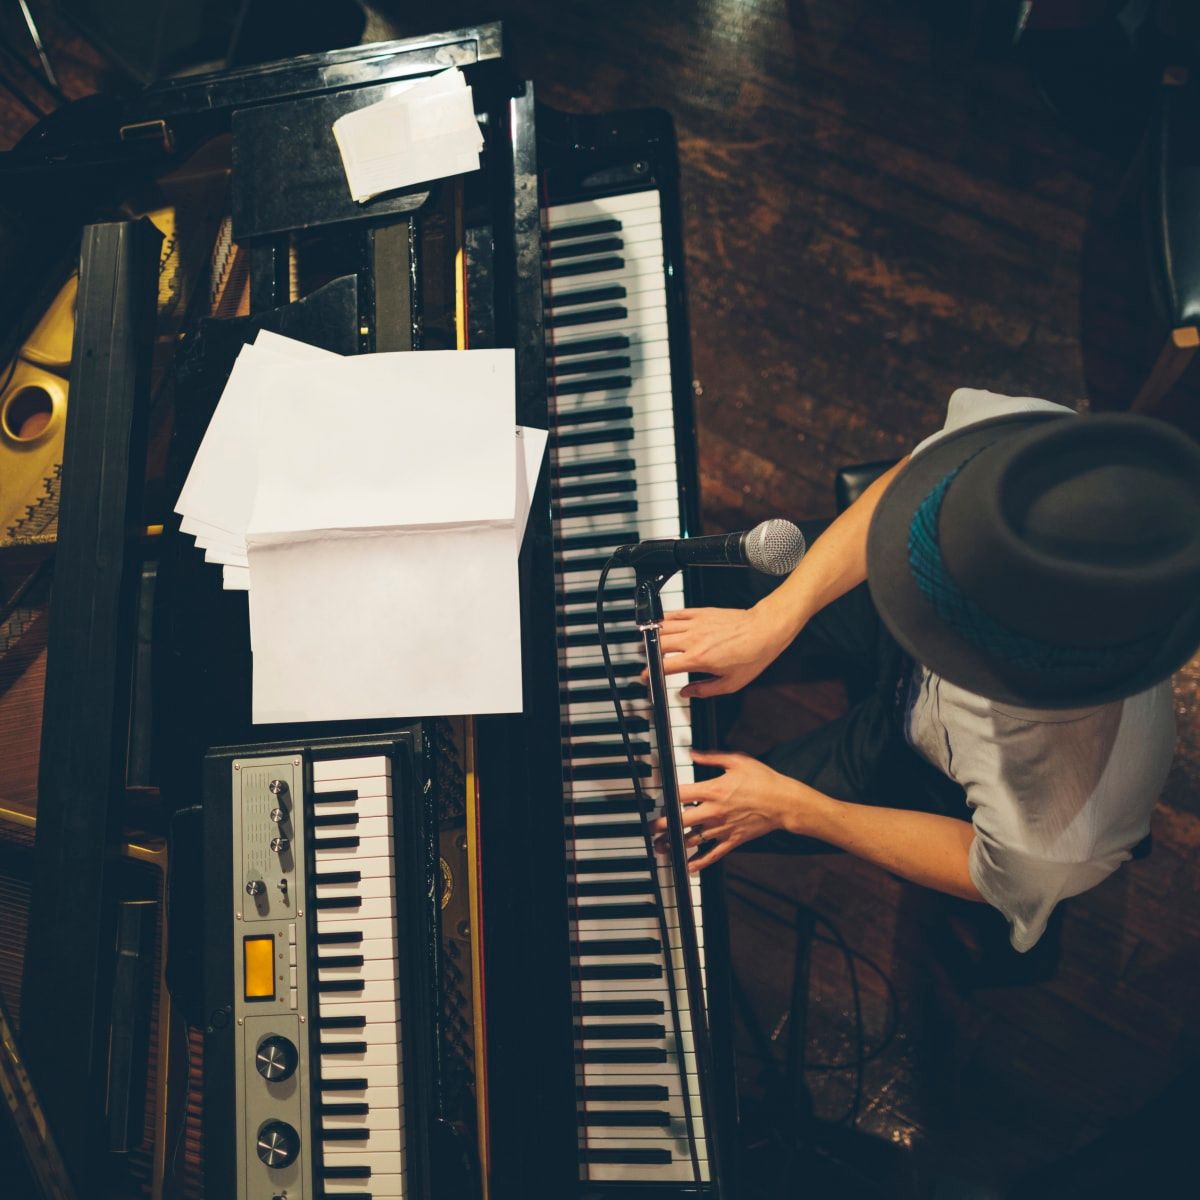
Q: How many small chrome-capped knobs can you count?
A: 4